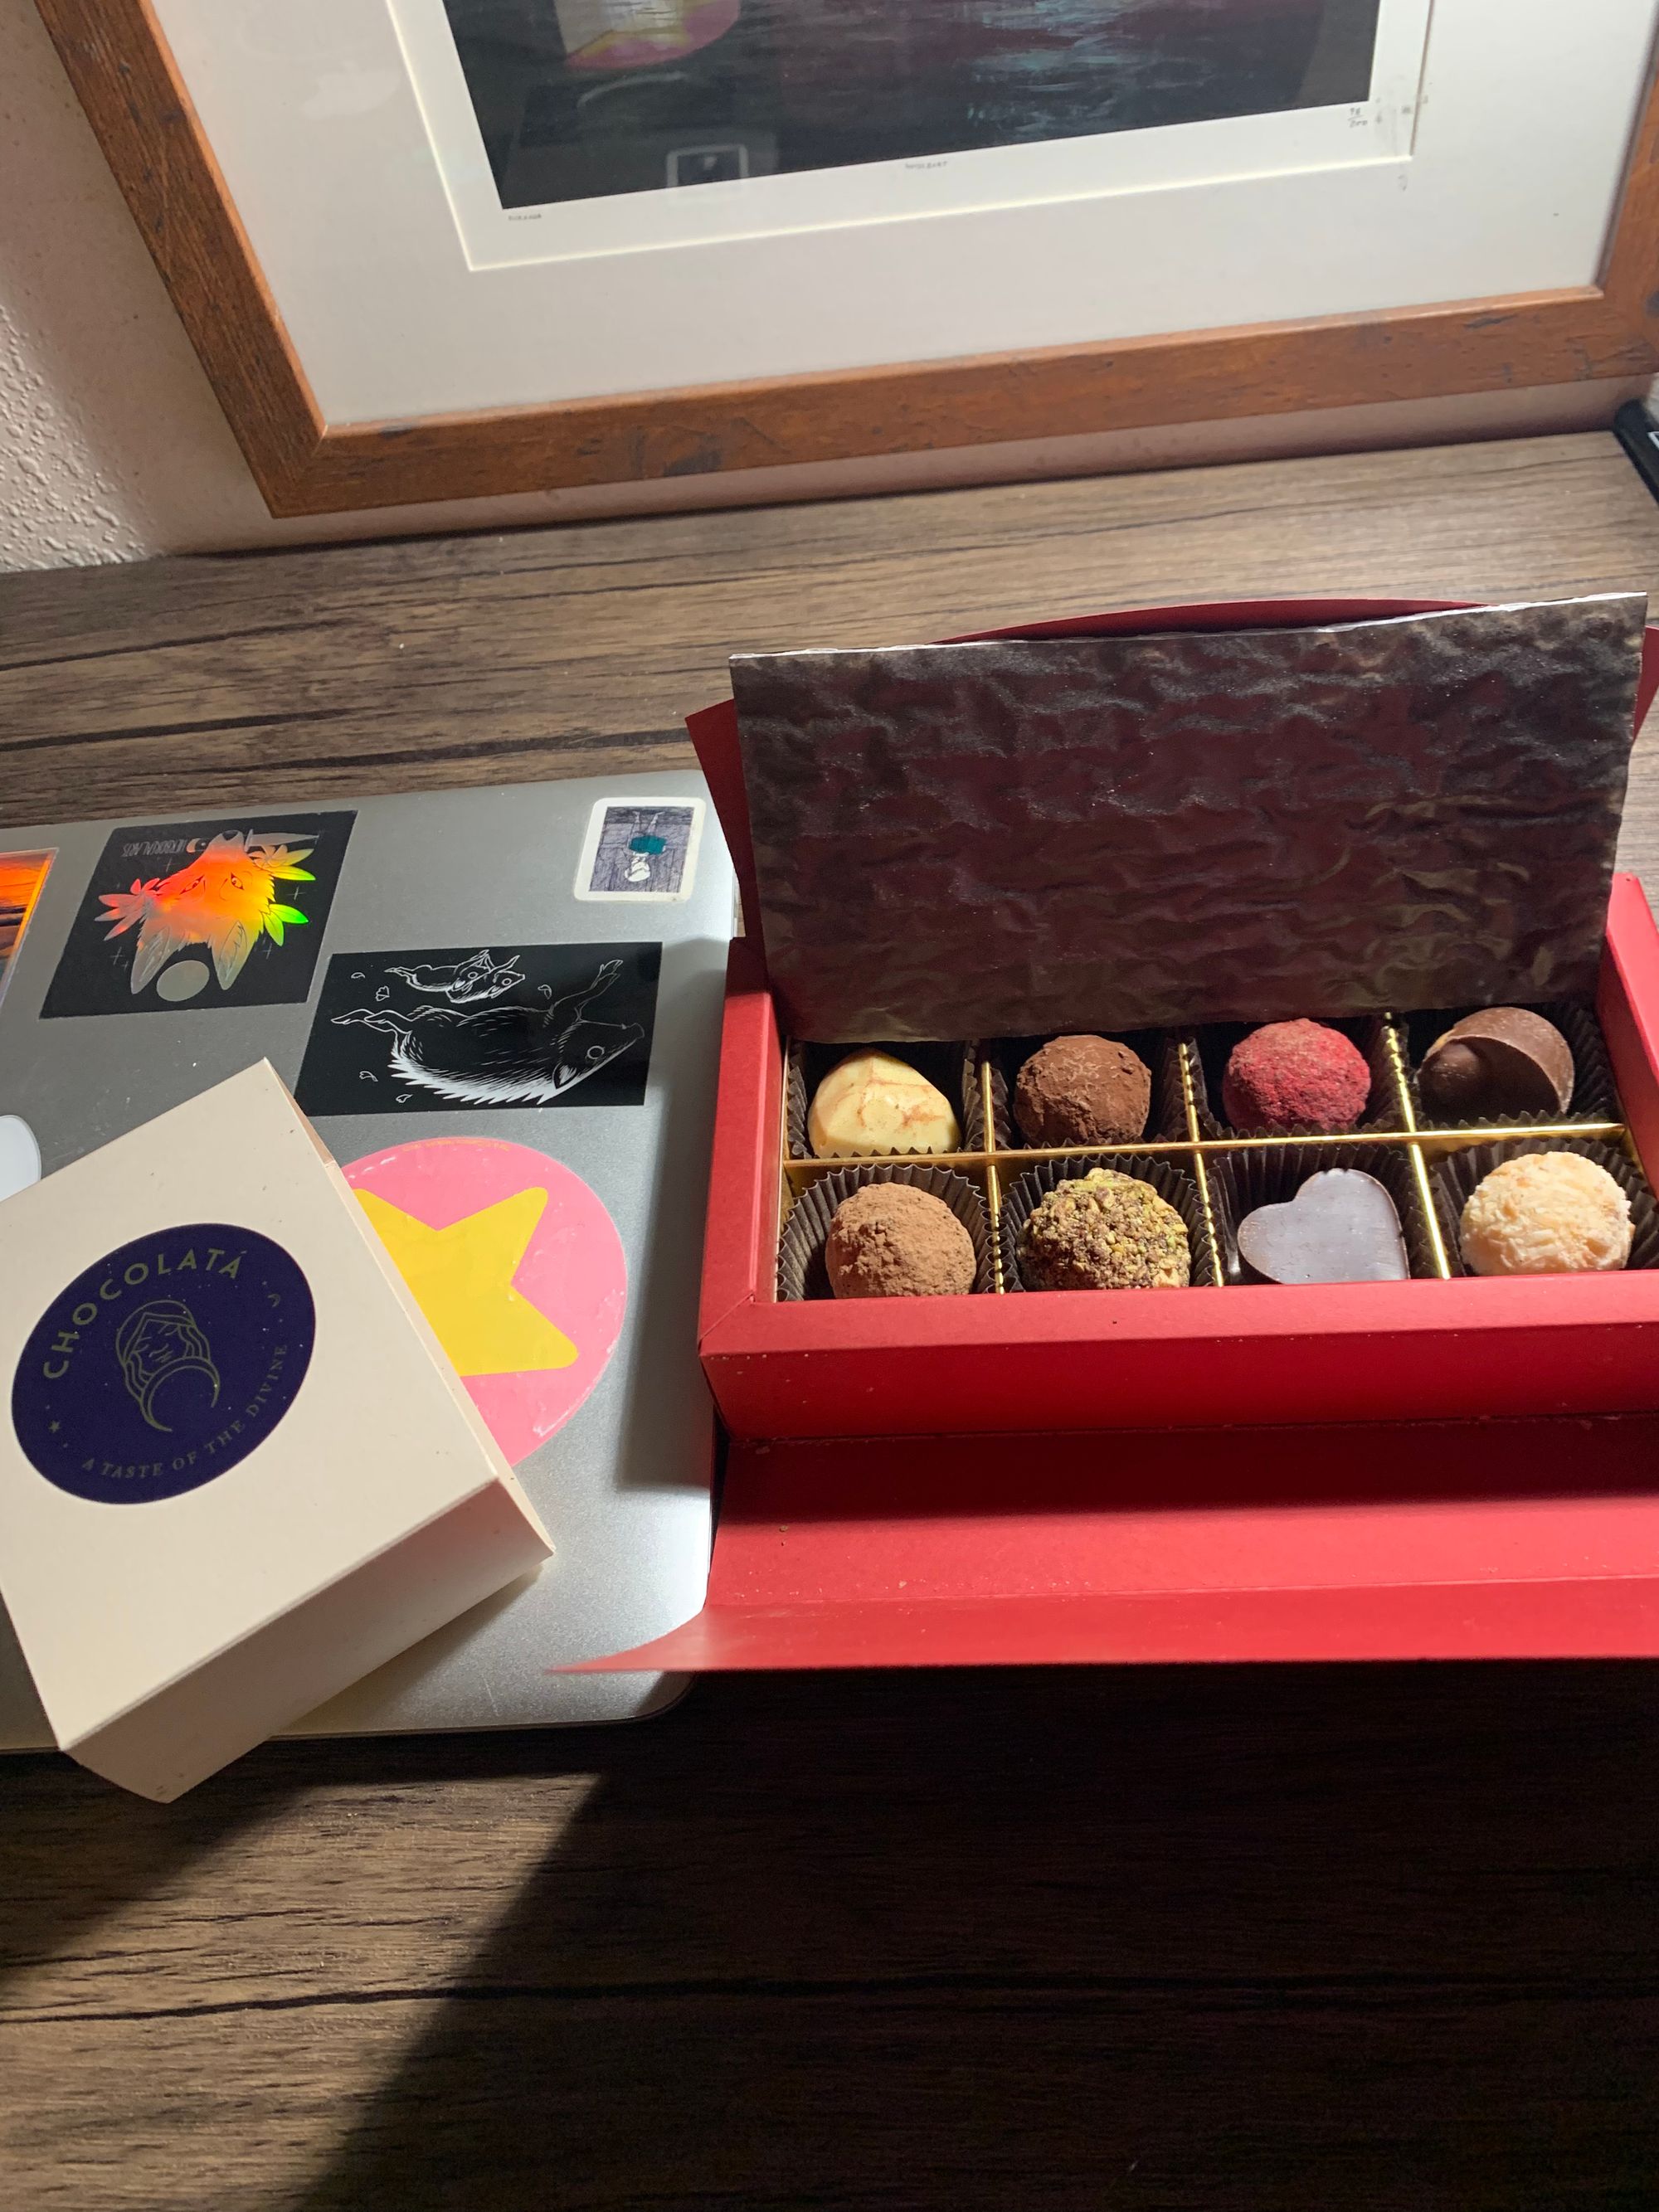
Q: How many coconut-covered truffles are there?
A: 1